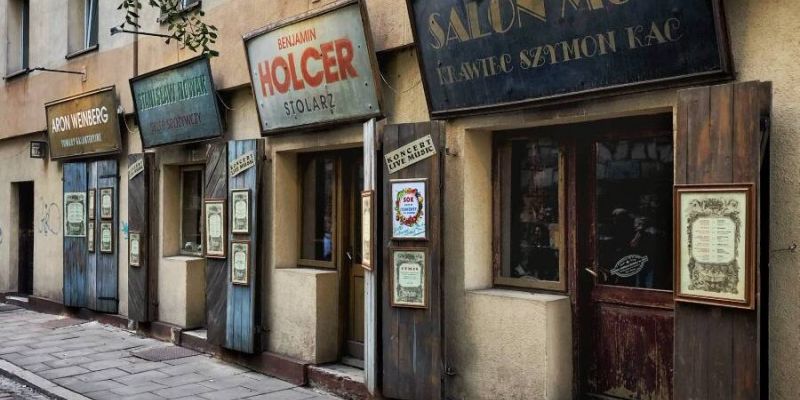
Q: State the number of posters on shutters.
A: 13